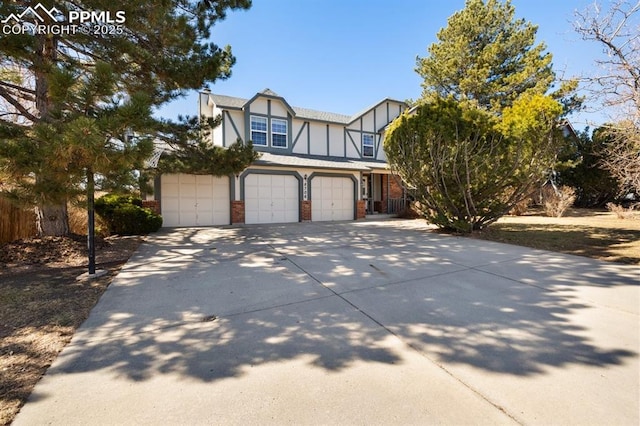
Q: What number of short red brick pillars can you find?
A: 4